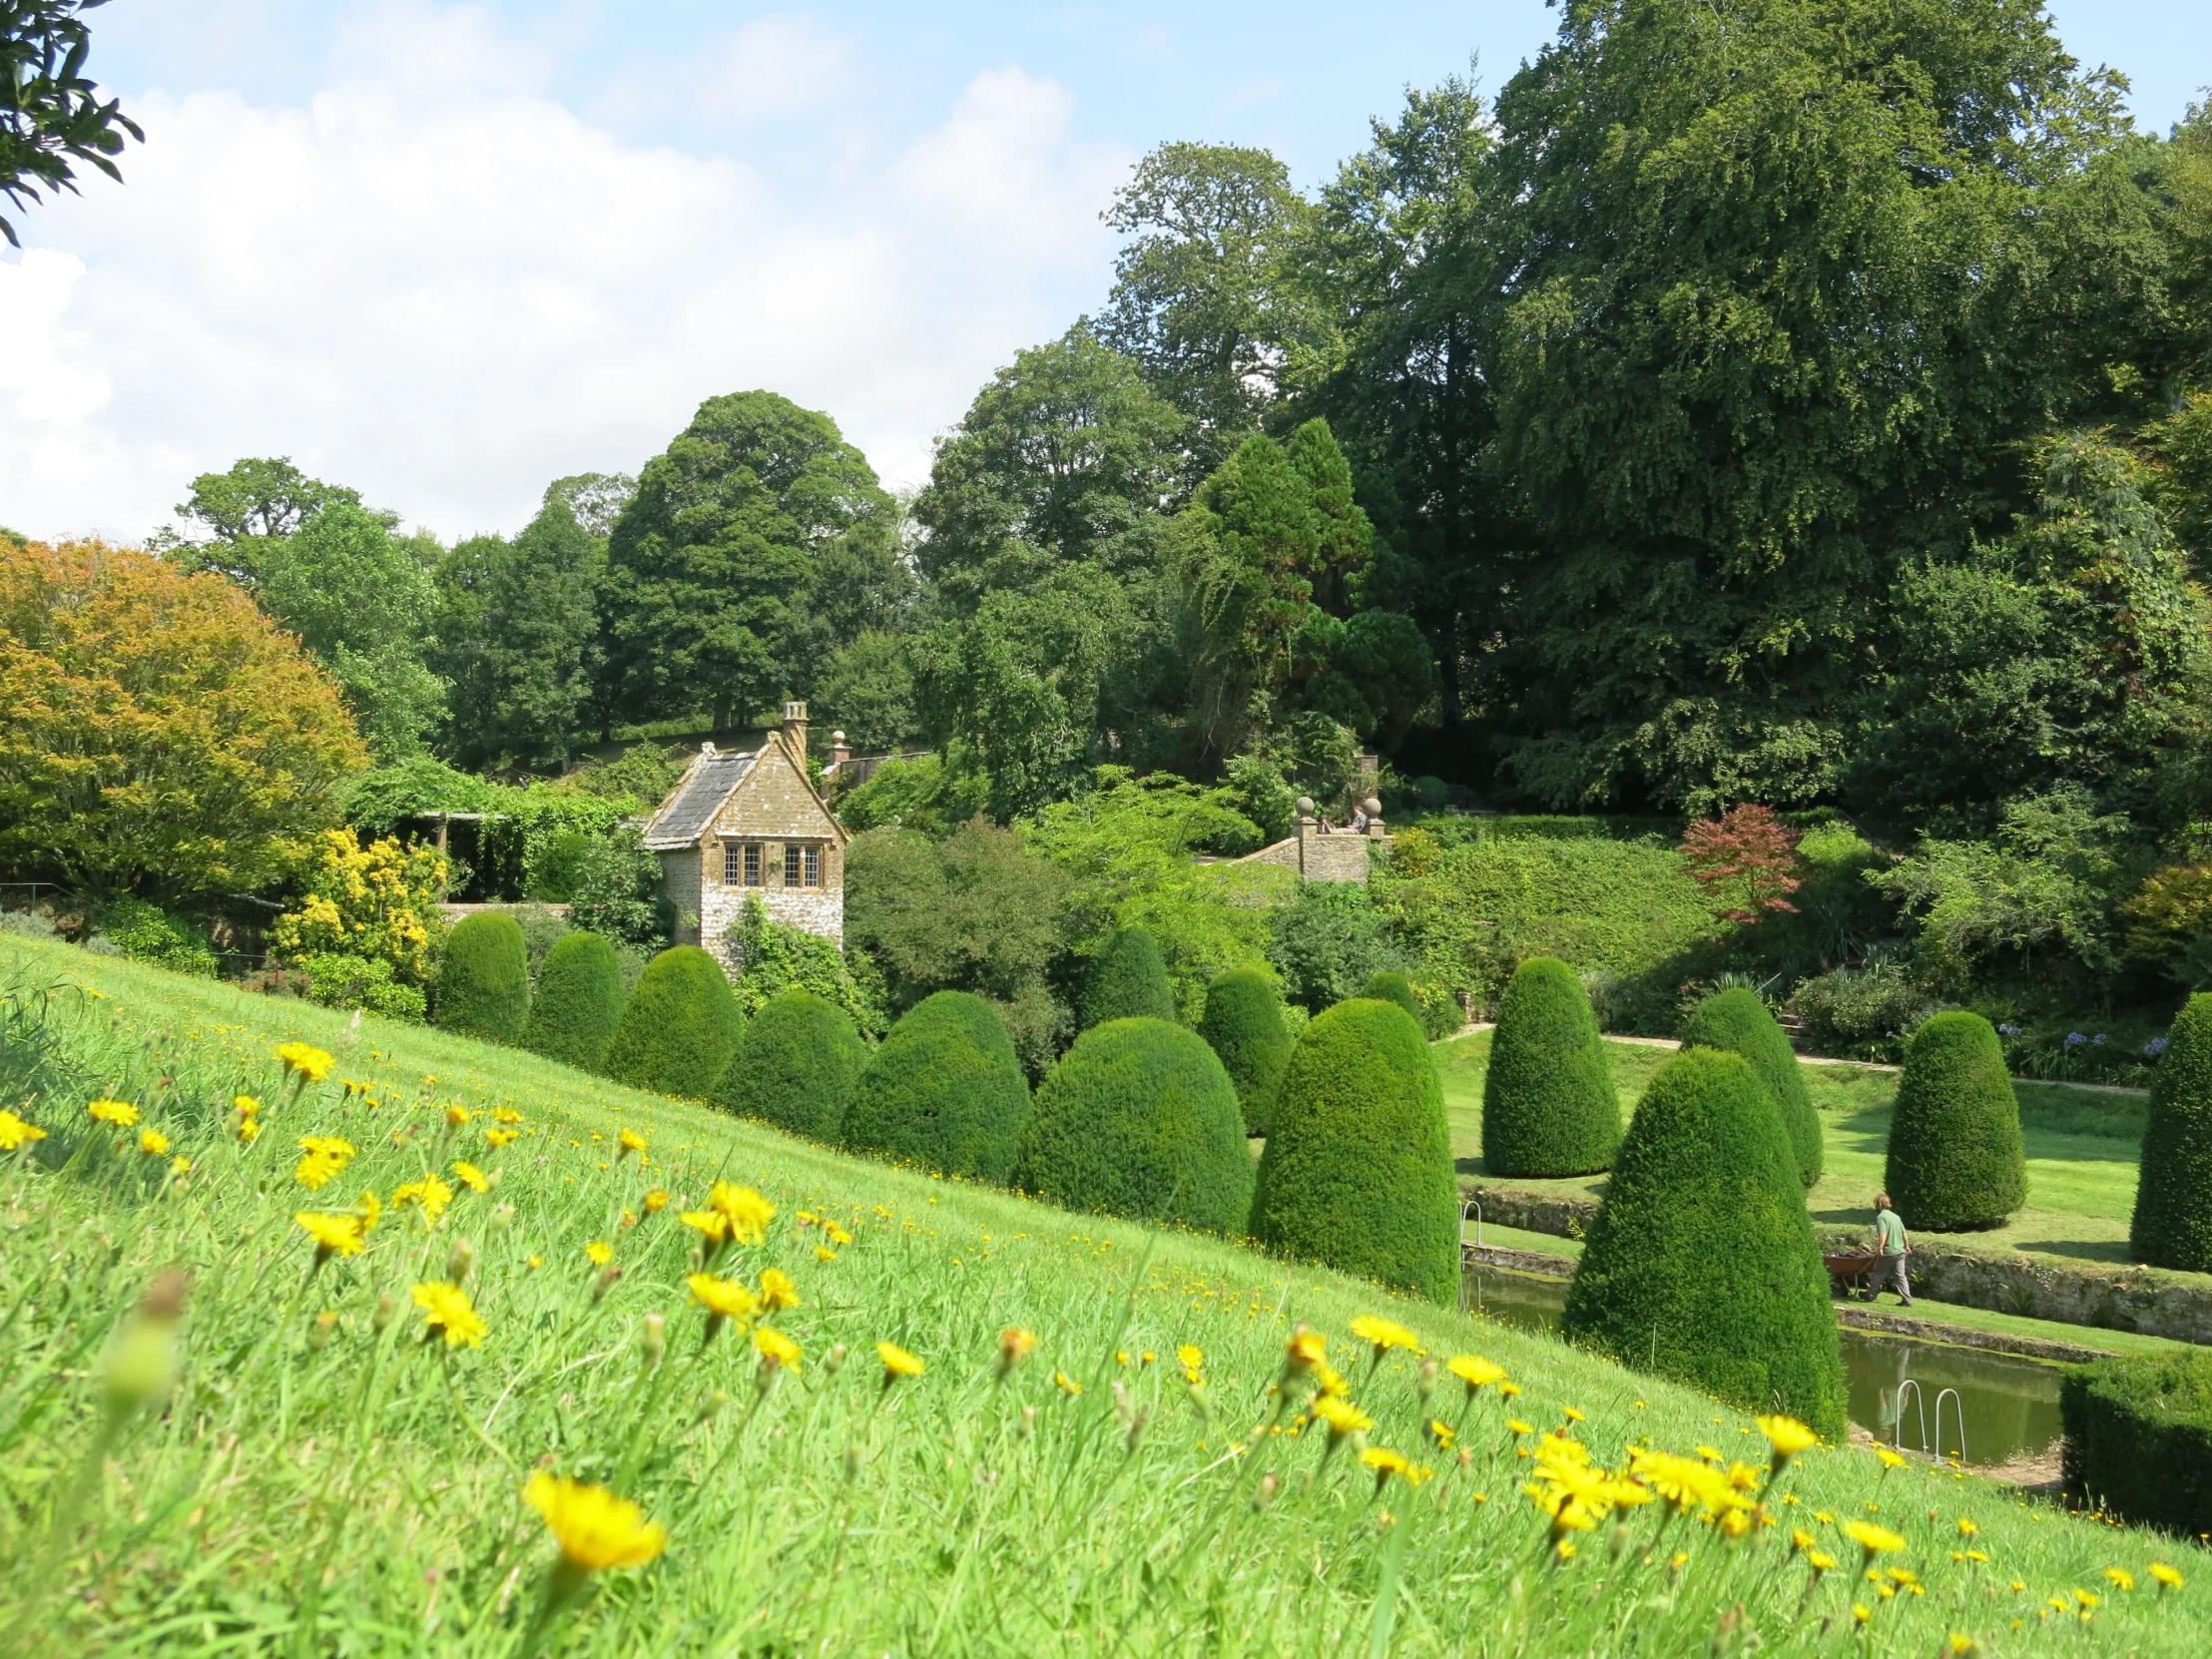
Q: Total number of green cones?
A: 15